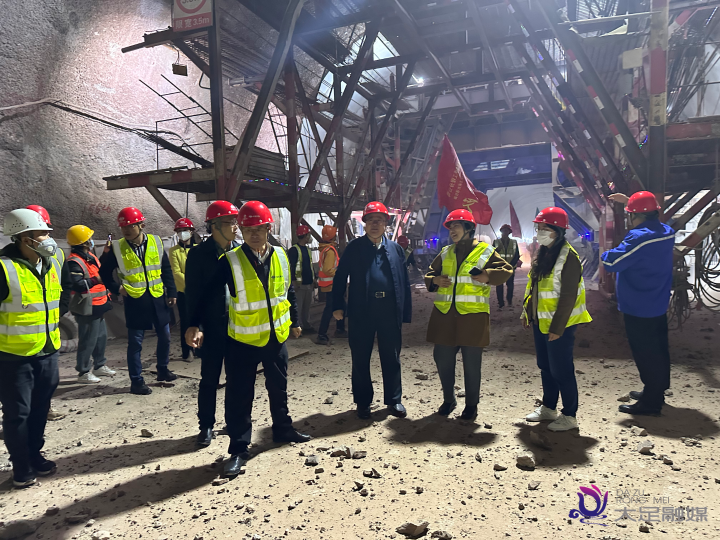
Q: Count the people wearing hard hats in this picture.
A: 15